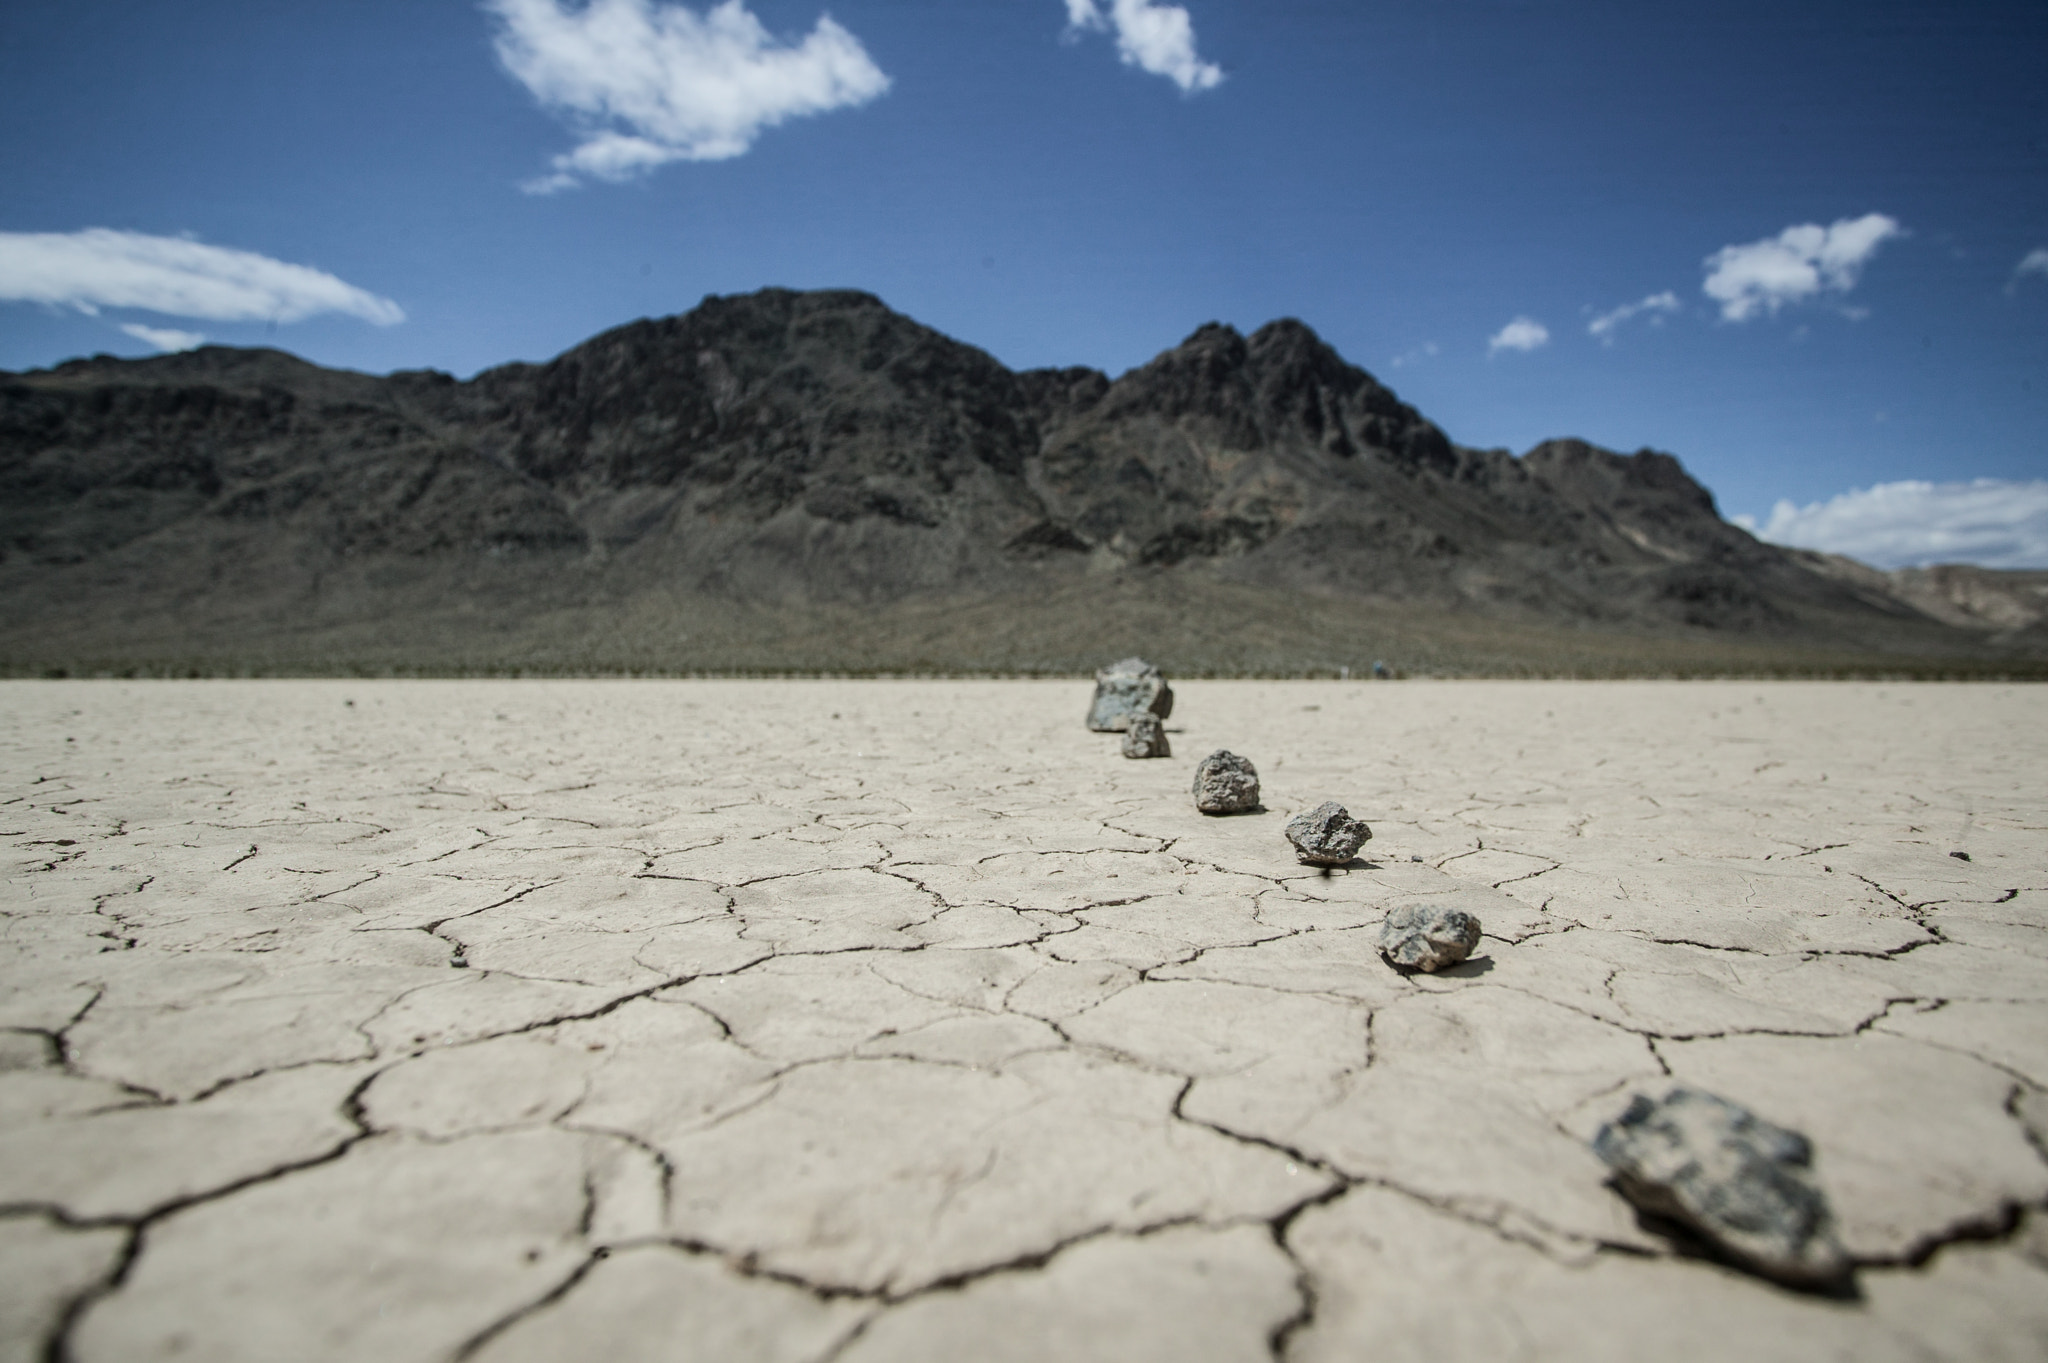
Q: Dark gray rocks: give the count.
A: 6